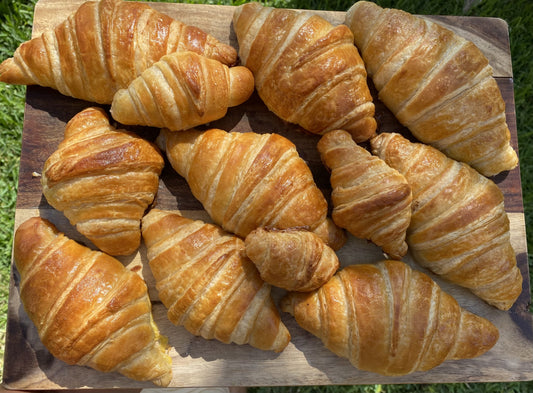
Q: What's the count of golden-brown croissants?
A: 12